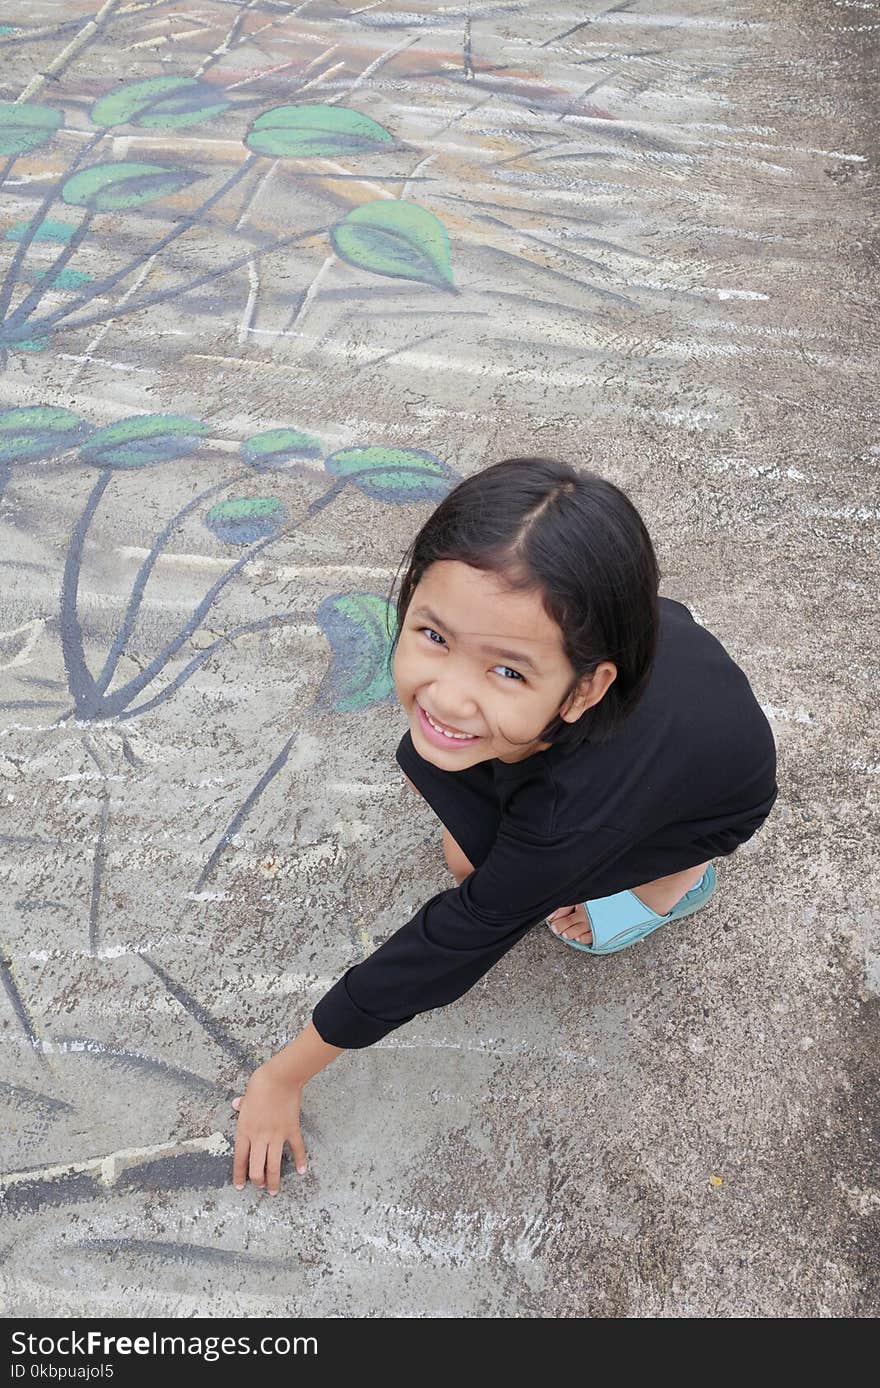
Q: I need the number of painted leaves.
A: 11